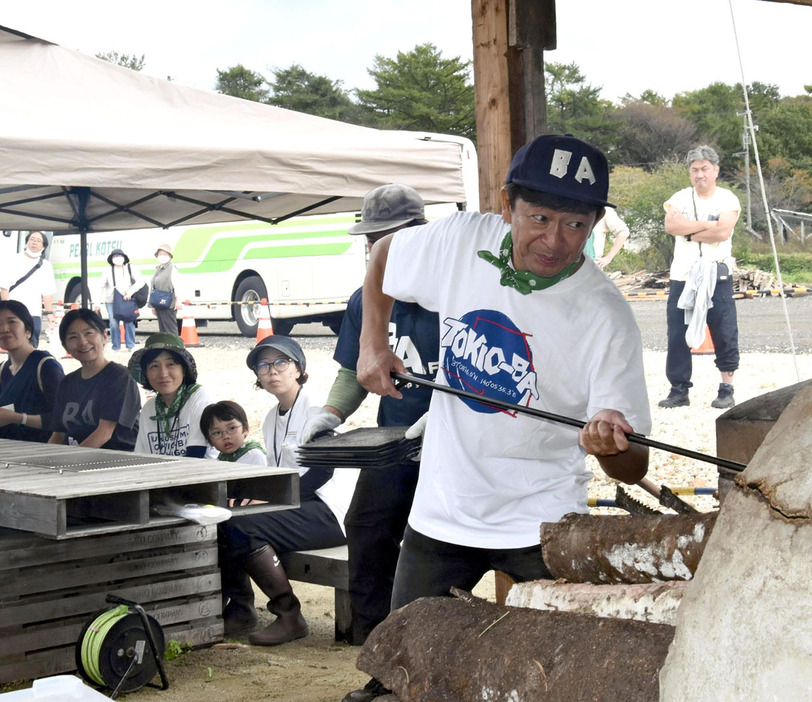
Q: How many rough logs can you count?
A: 3